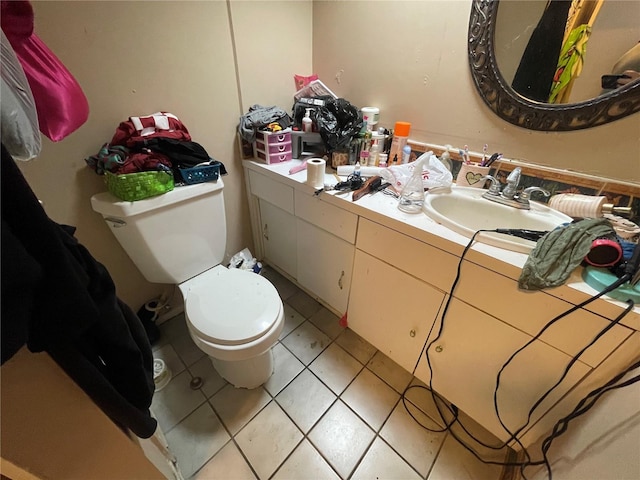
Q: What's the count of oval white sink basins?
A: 1